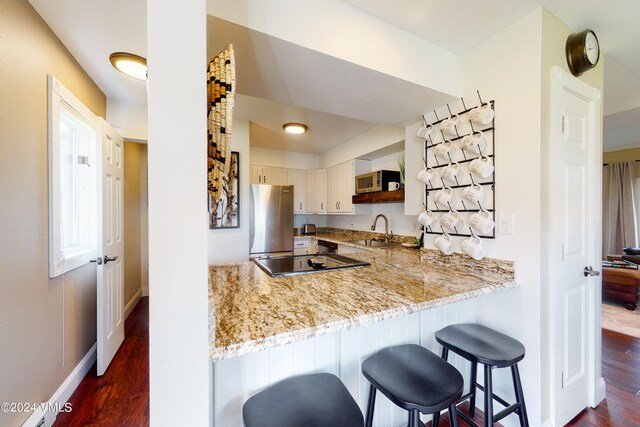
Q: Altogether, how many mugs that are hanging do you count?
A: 15